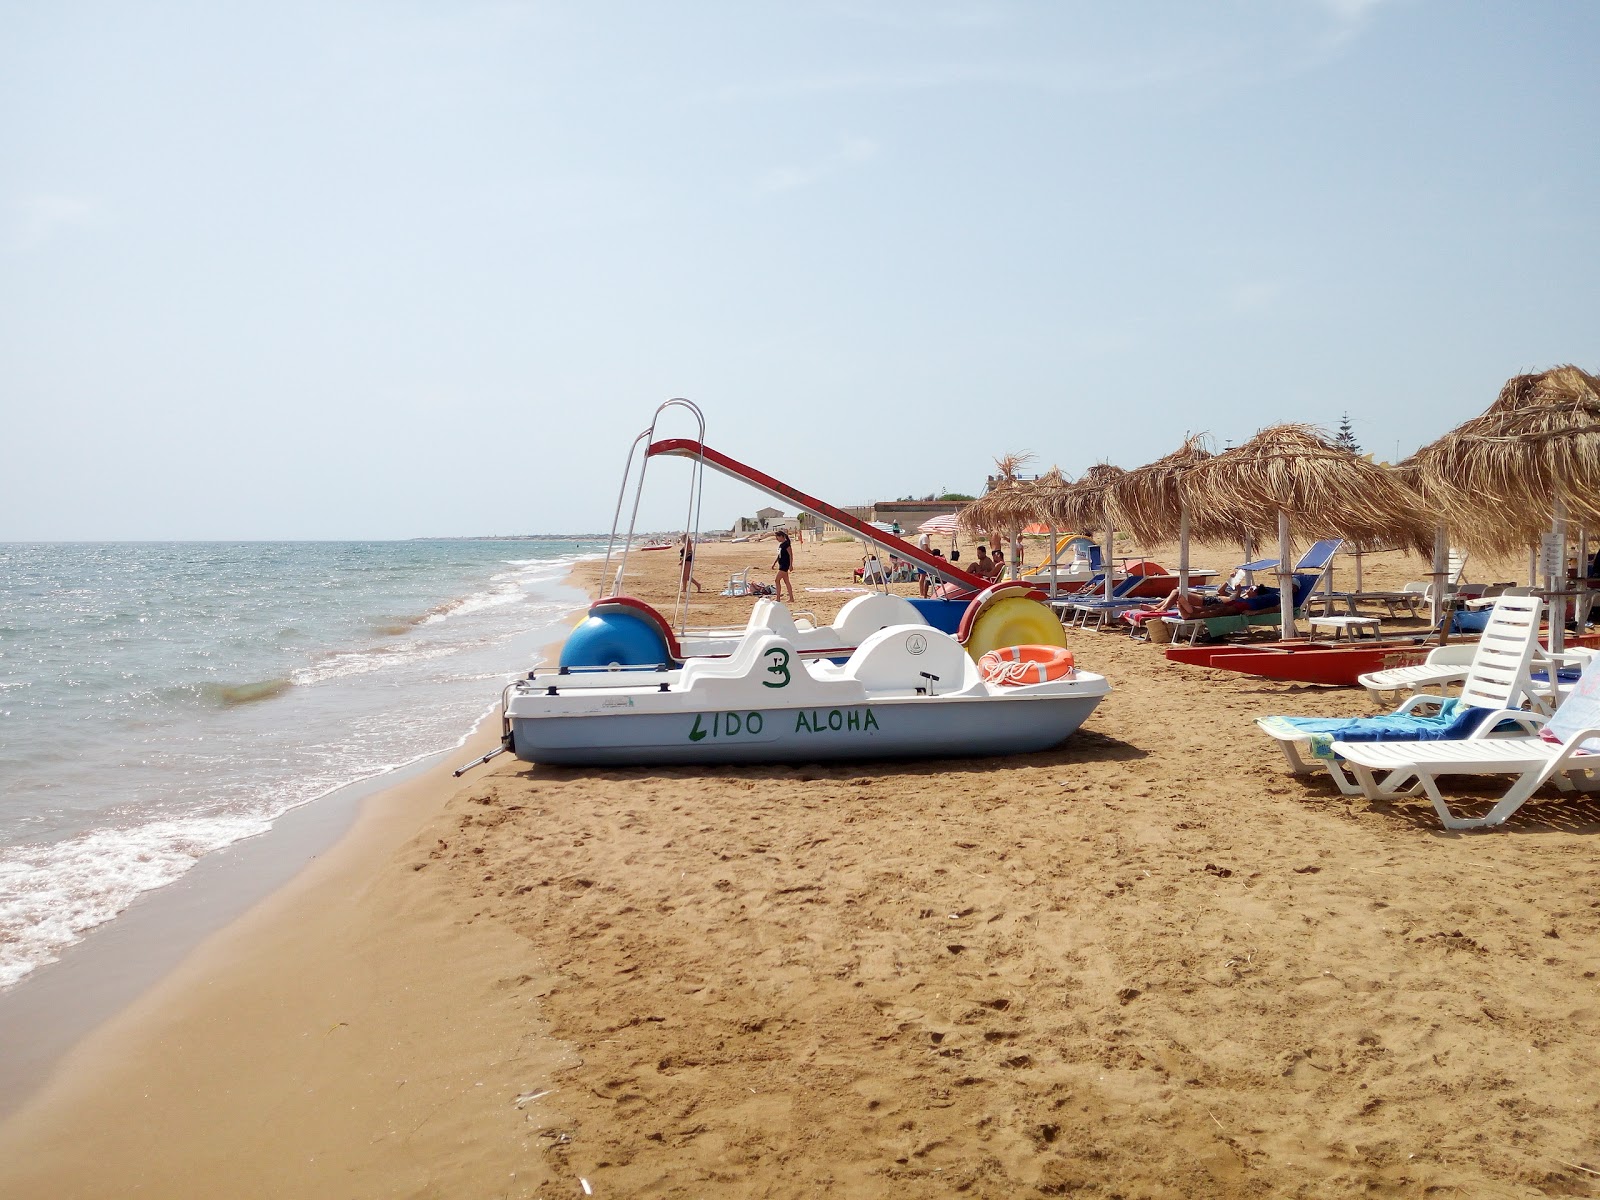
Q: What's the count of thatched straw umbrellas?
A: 6